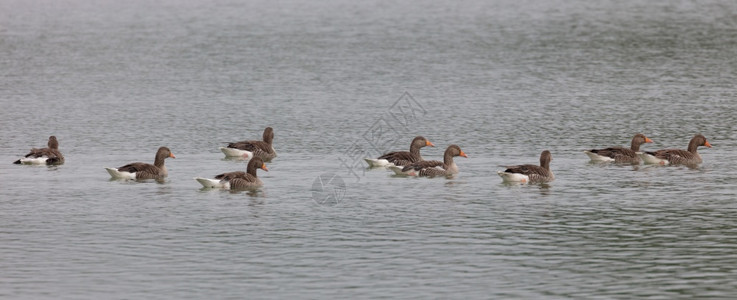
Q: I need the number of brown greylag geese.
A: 9